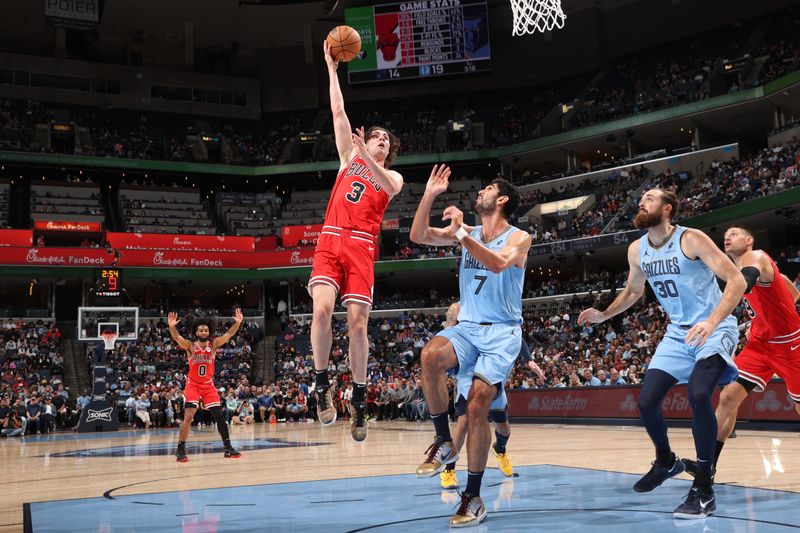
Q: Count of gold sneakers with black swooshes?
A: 2